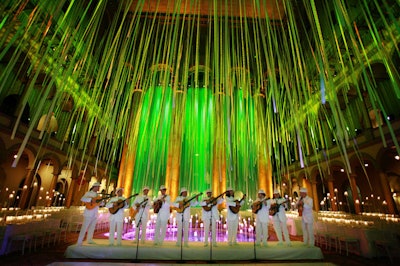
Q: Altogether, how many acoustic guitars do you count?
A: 10